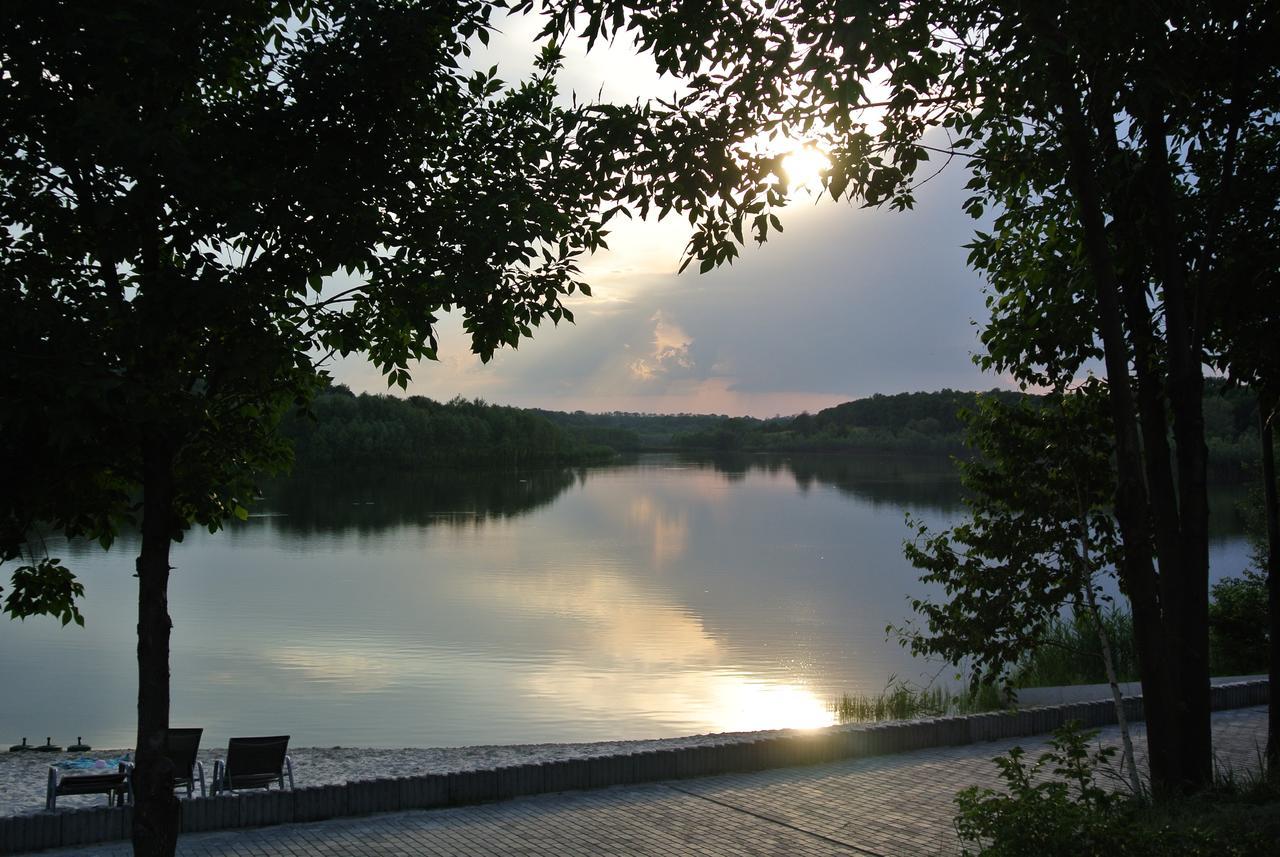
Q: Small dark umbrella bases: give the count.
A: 3